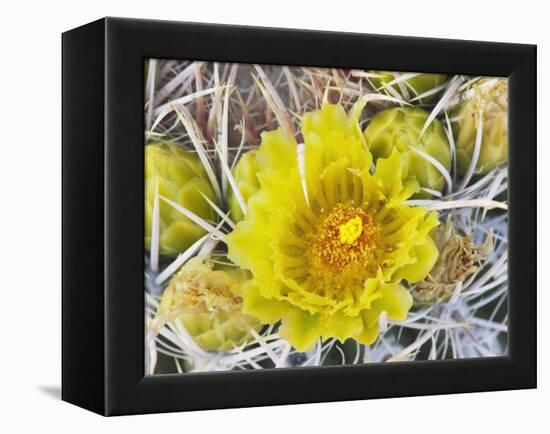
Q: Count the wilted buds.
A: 3